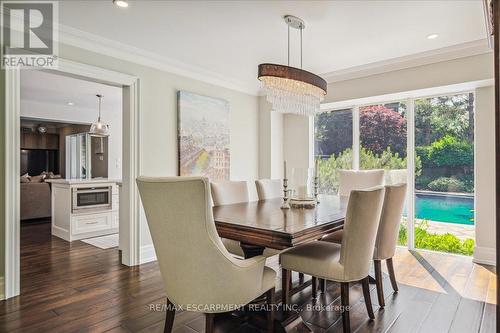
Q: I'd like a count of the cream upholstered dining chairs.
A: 6